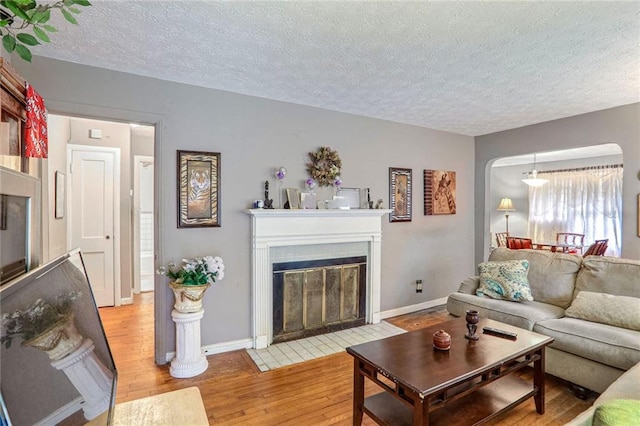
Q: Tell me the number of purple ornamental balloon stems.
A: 3